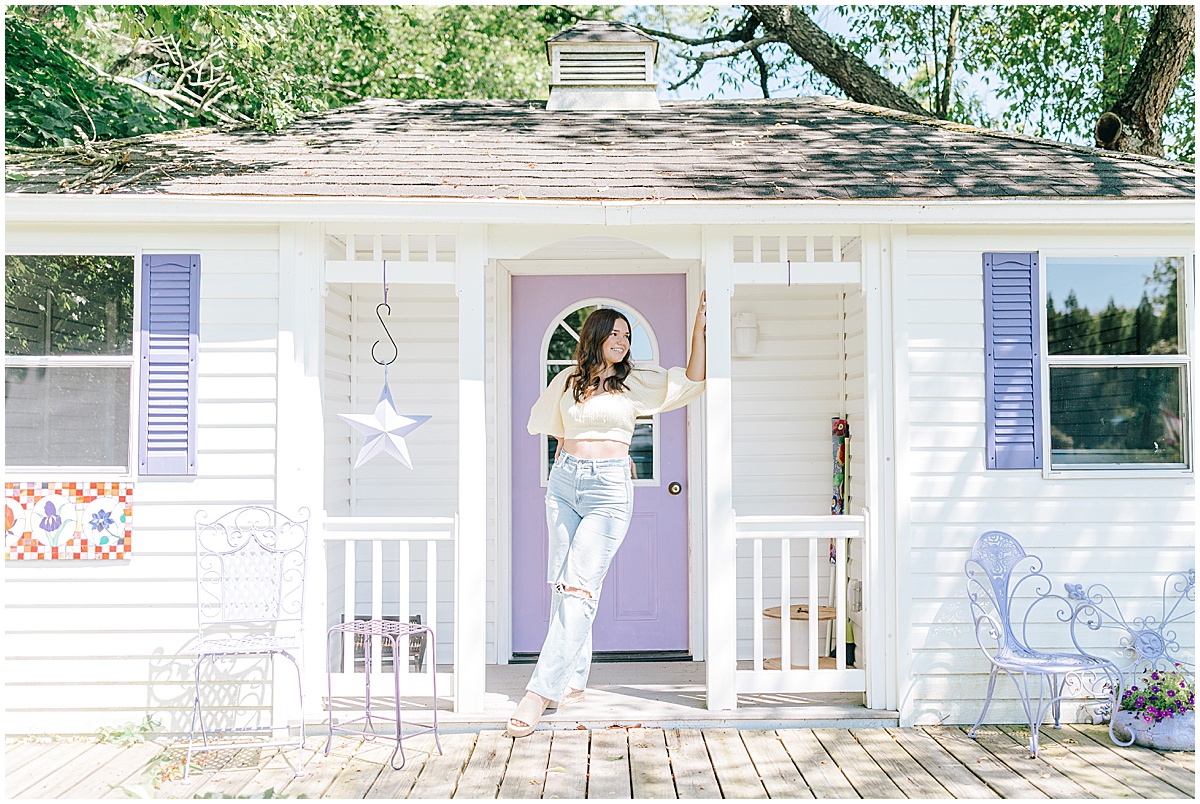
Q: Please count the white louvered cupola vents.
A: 1